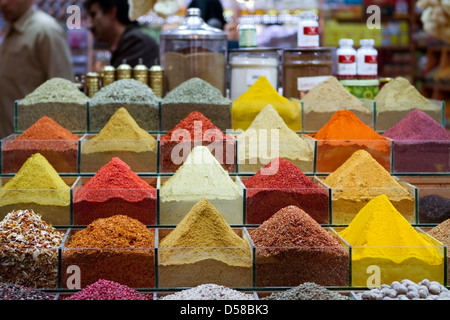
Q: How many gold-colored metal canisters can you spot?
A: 5